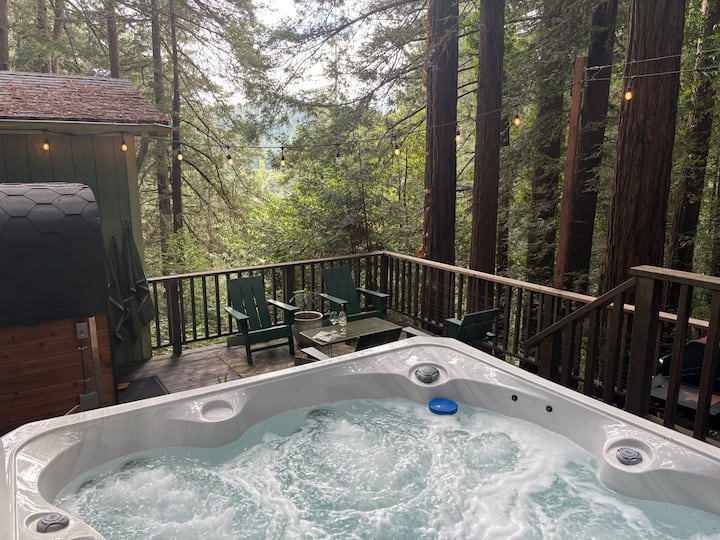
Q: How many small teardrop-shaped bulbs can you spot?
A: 10